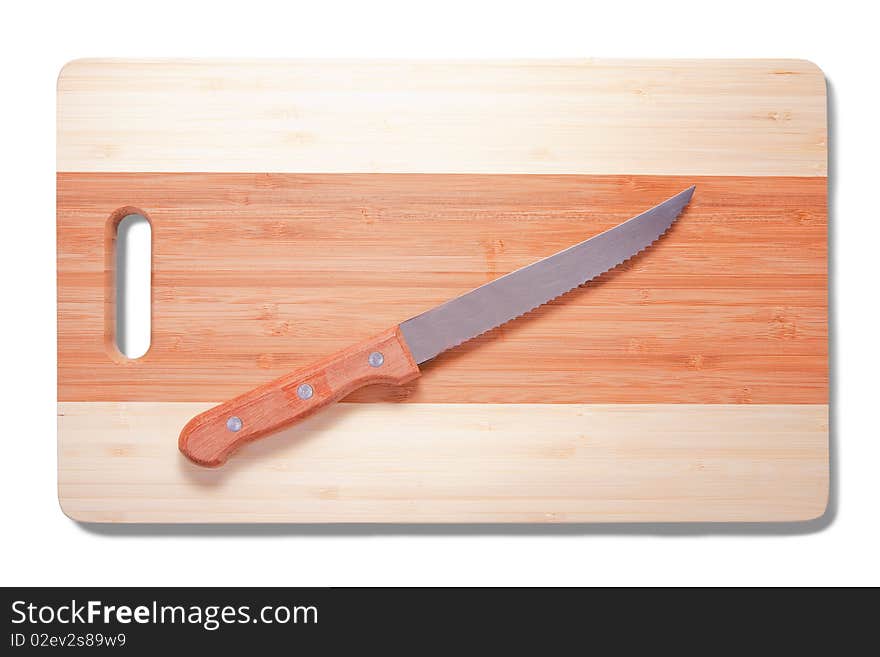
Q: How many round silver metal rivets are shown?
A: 3